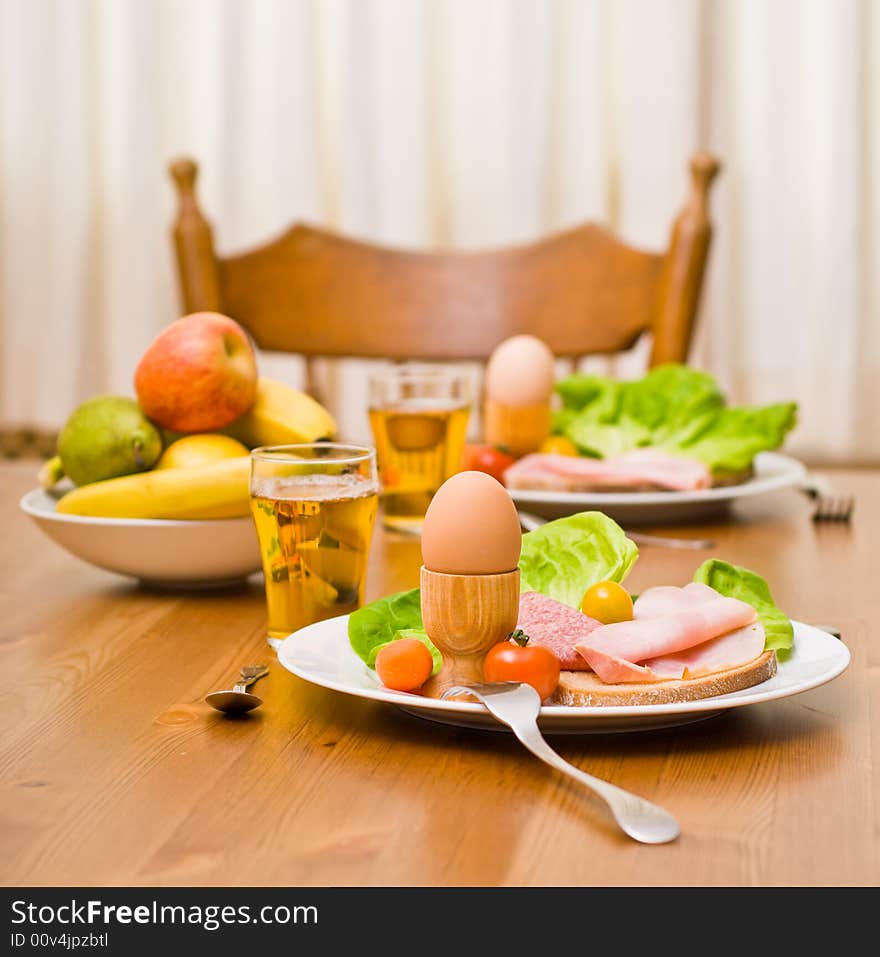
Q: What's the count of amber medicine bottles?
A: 0